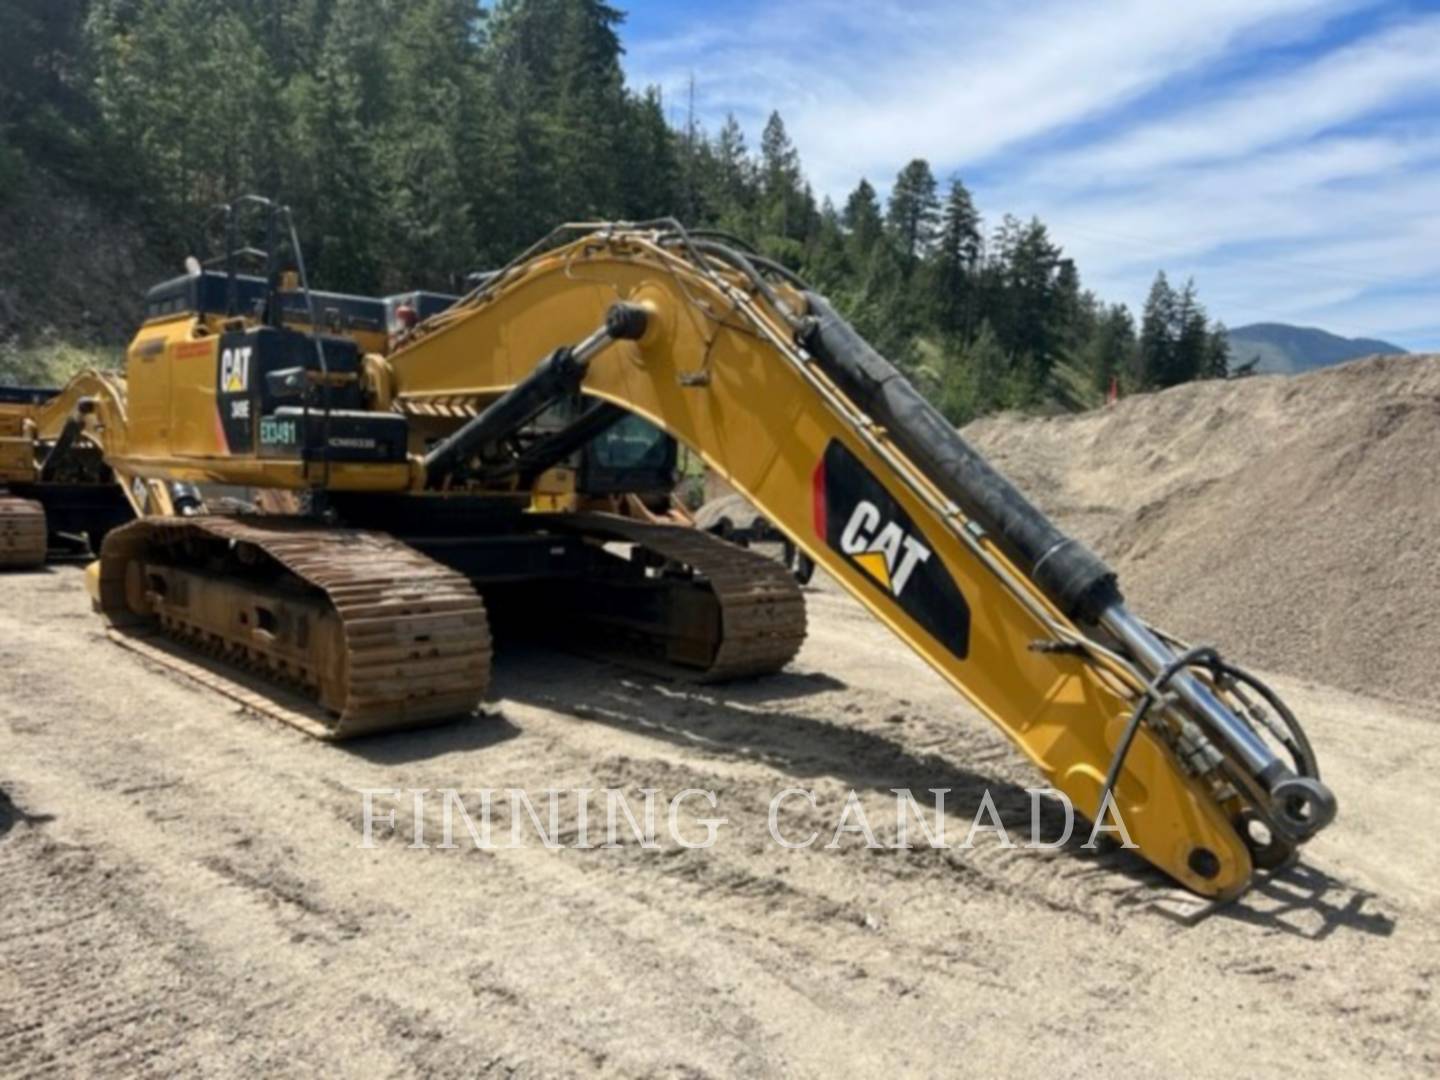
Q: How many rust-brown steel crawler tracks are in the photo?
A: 3